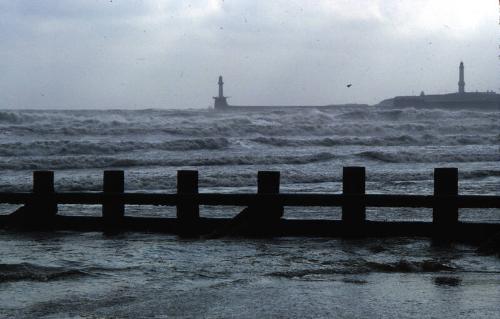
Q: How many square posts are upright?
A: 6